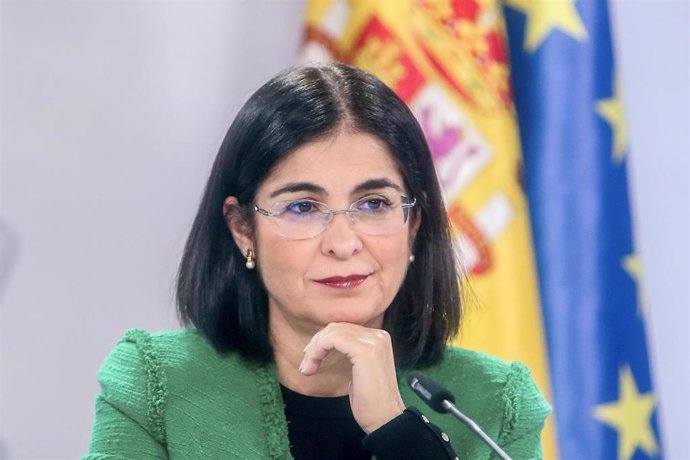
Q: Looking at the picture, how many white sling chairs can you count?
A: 0